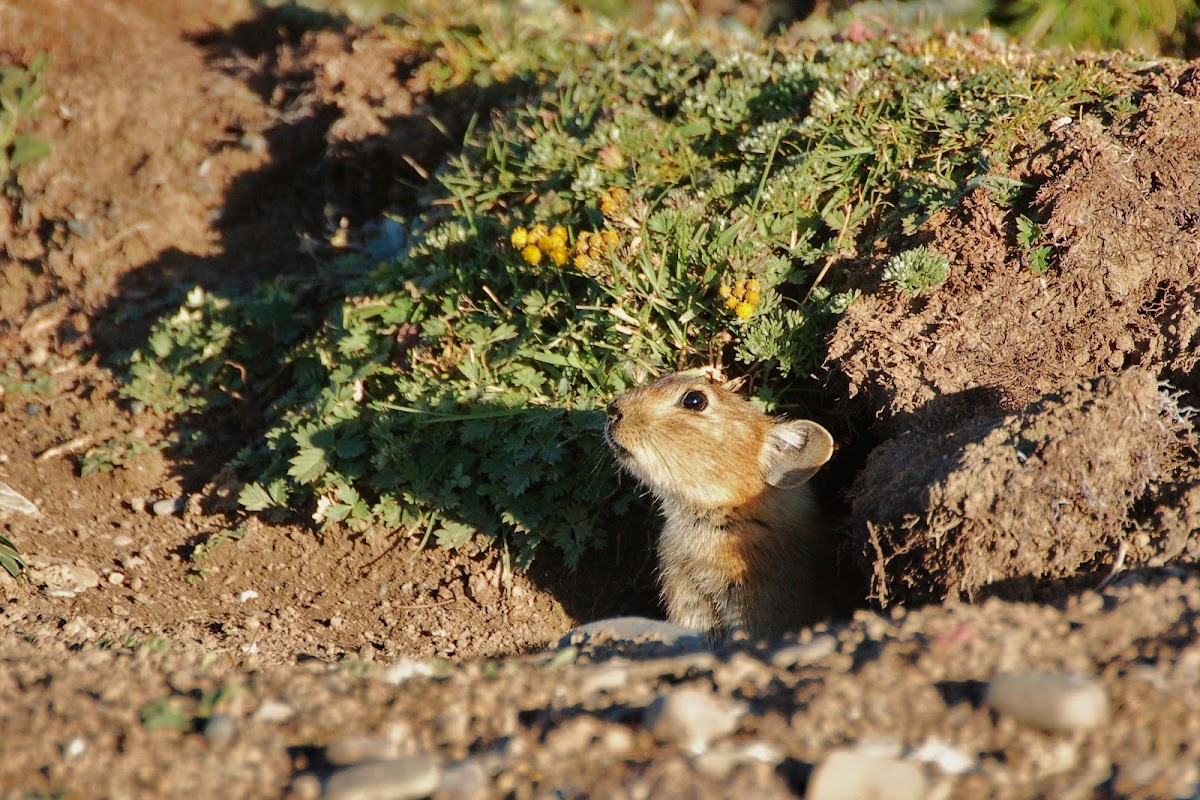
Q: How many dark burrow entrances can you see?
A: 1